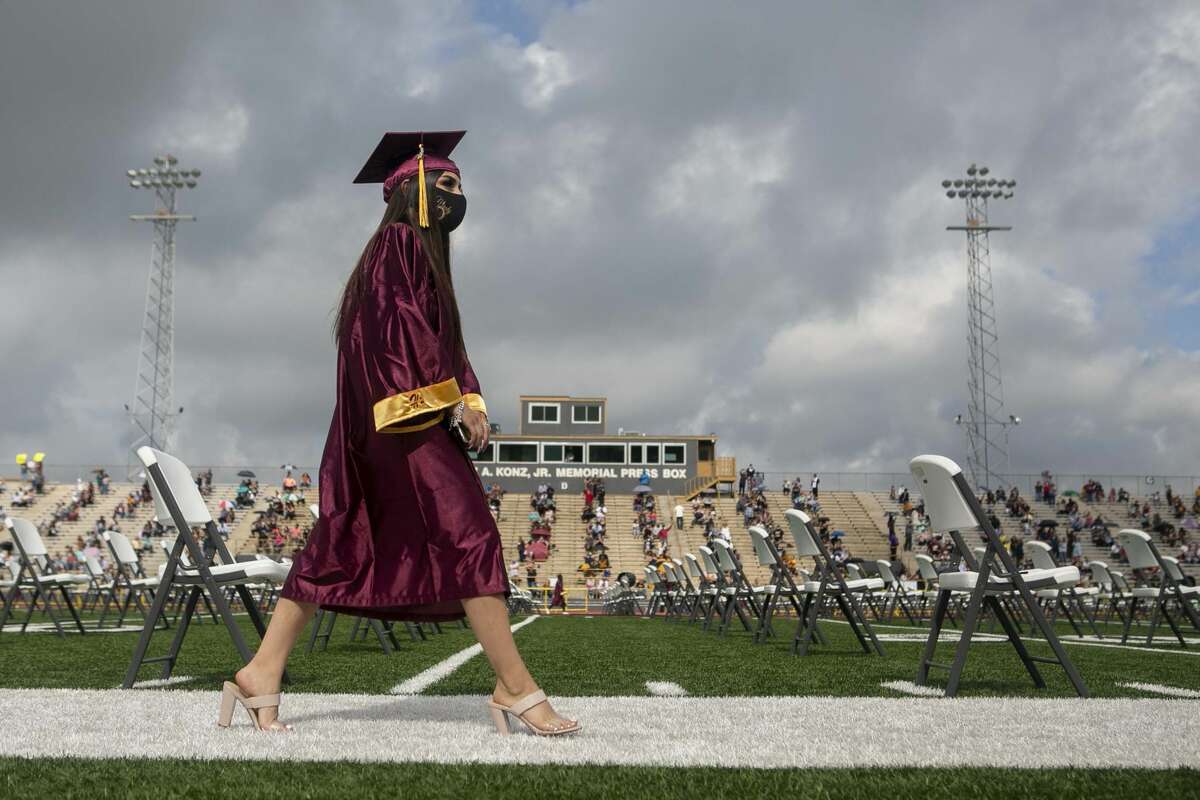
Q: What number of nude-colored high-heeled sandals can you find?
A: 2